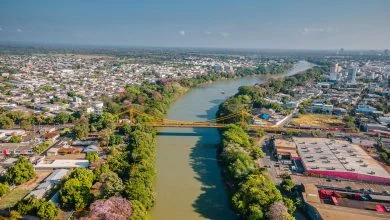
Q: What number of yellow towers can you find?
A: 2